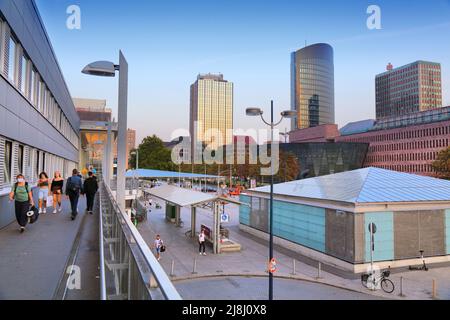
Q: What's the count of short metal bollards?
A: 6